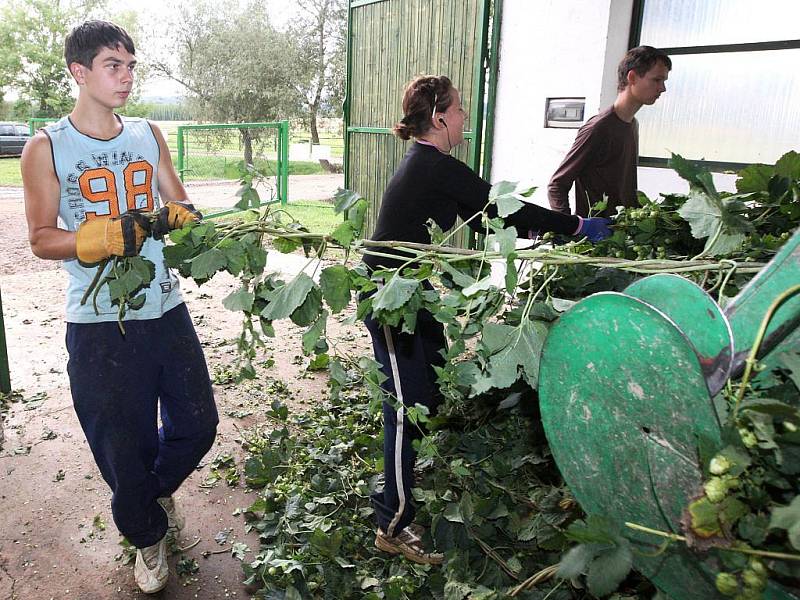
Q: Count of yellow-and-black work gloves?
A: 2